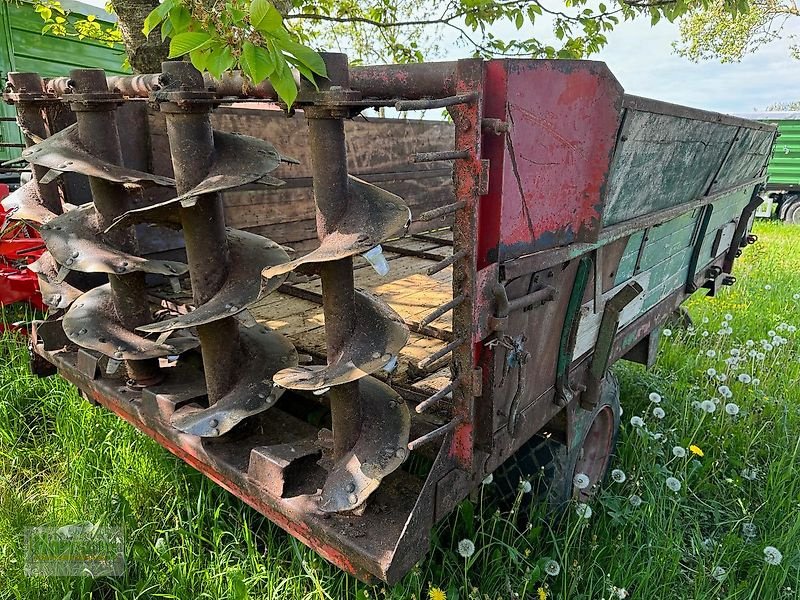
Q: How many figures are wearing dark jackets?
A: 0